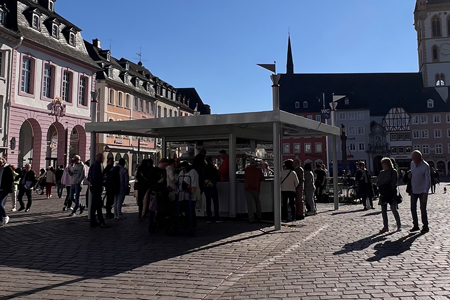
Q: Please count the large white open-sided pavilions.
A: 1